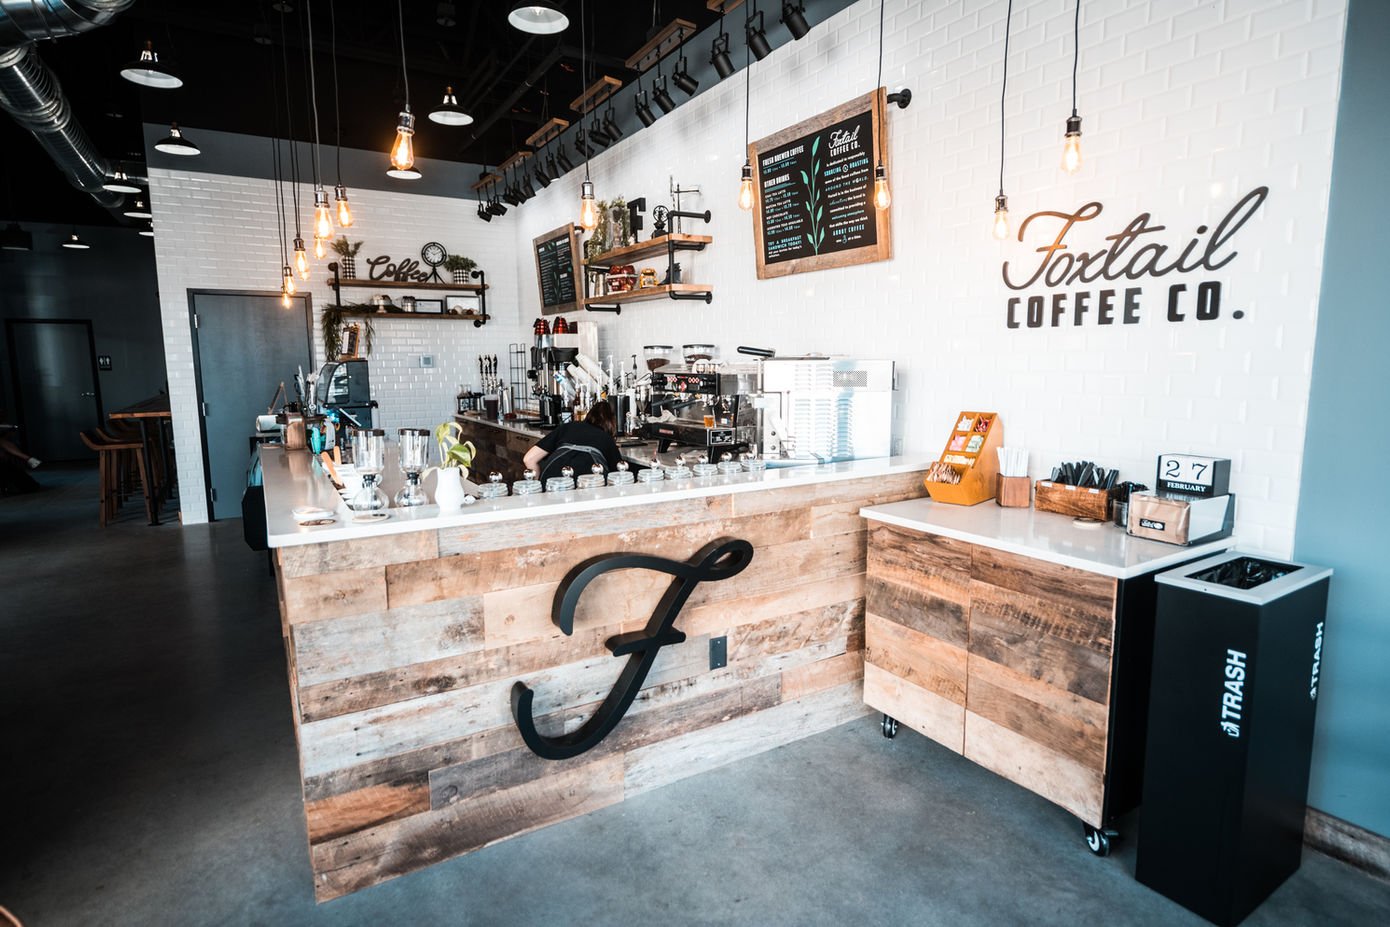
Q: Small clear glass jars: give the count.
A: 10